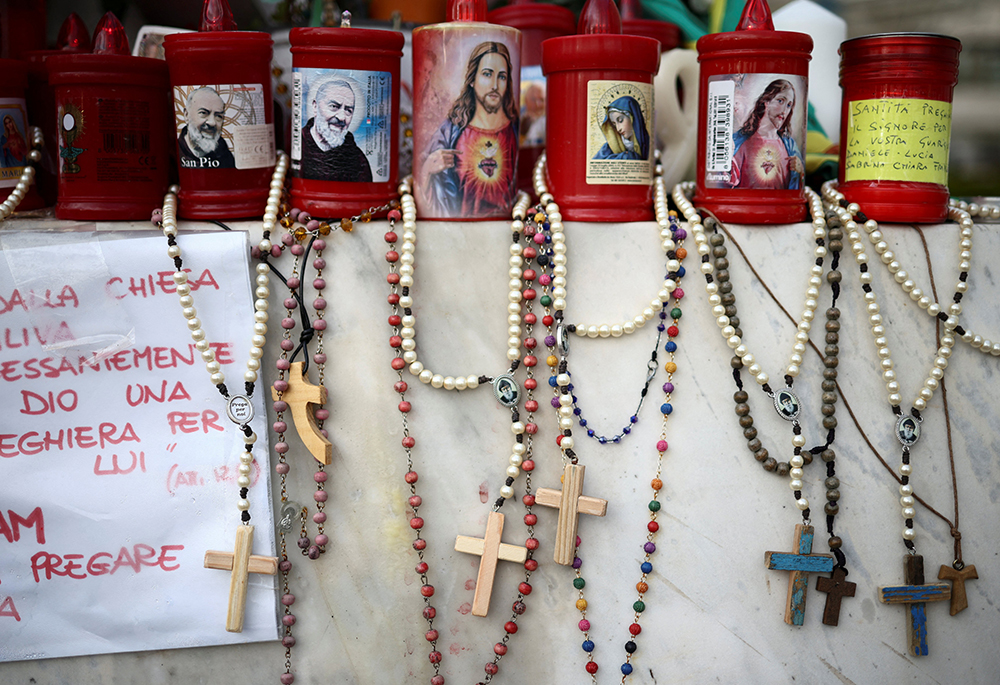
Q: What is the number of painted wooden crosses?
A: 2